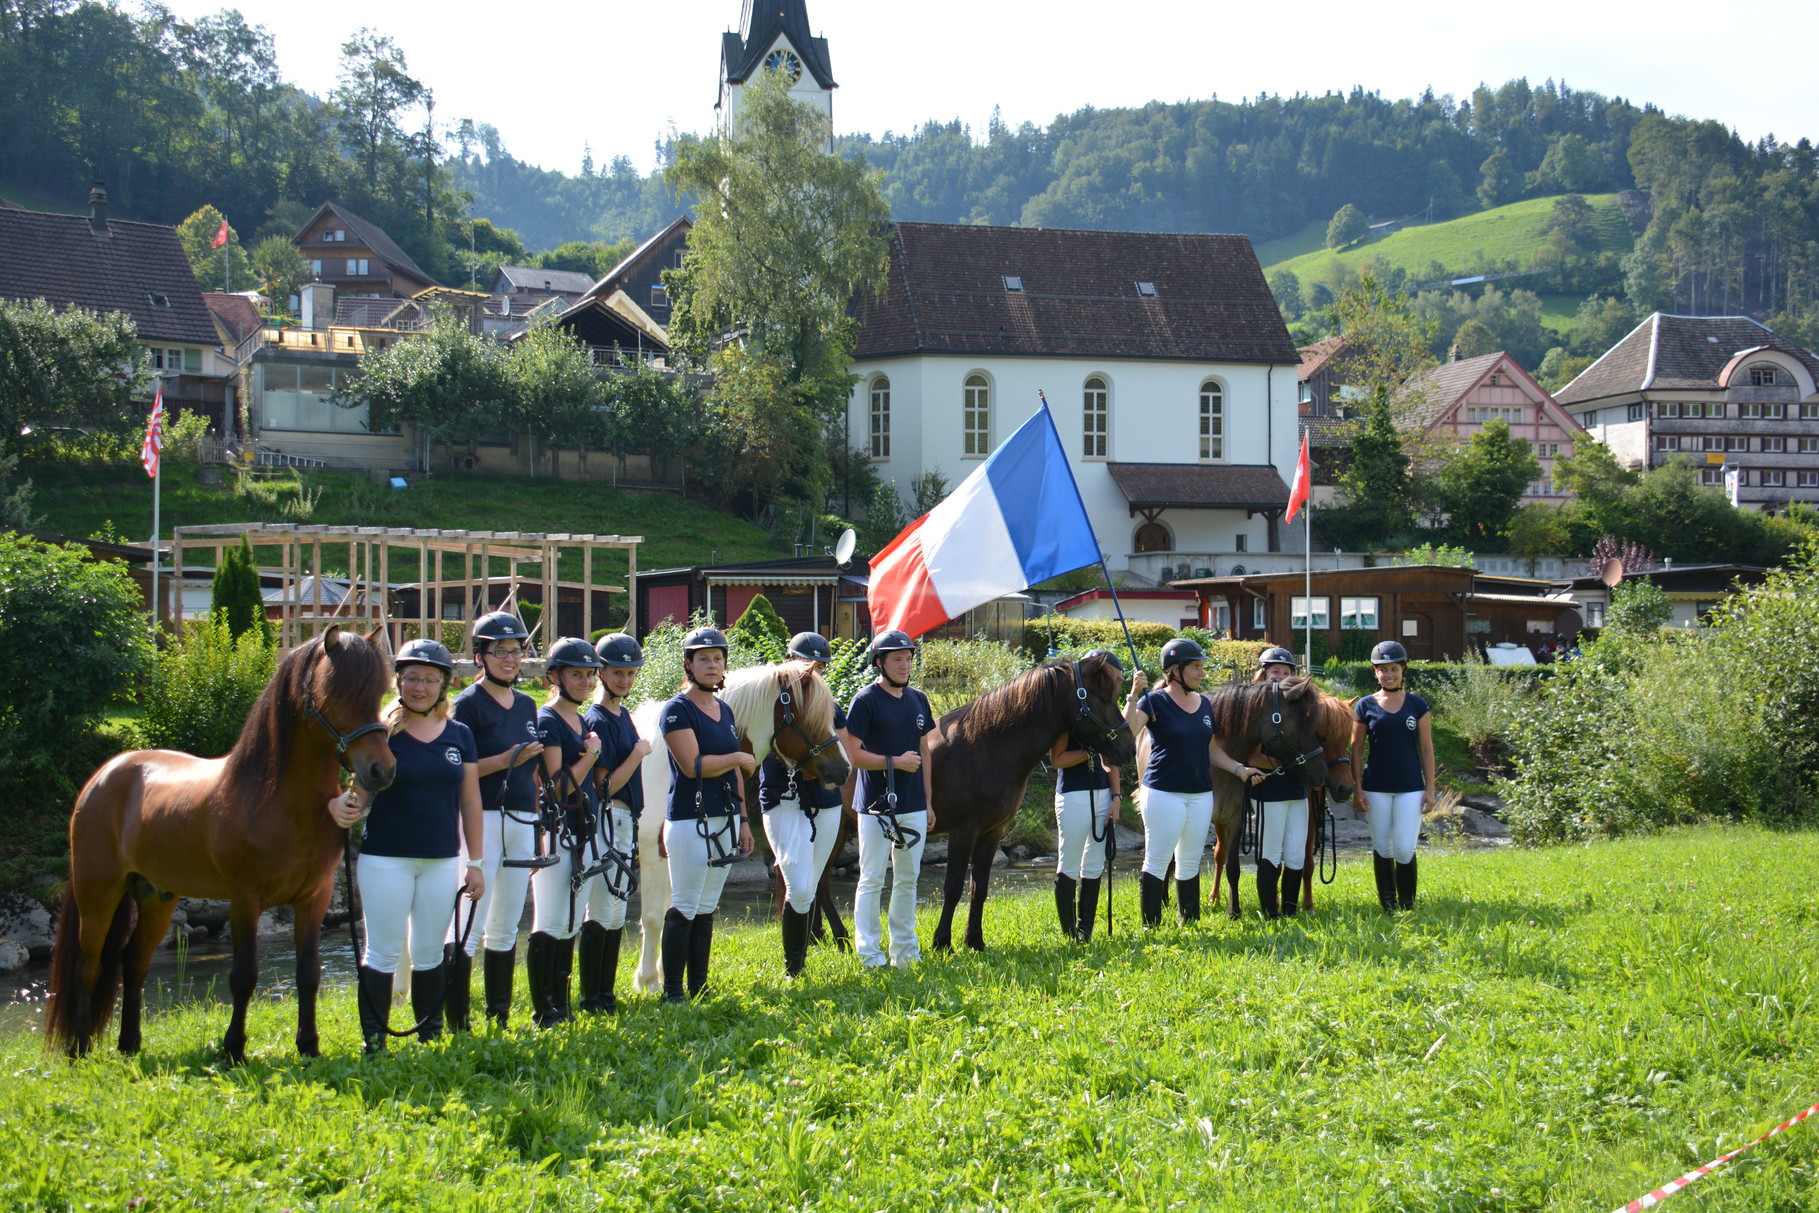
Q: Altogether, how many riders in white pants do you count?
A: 11